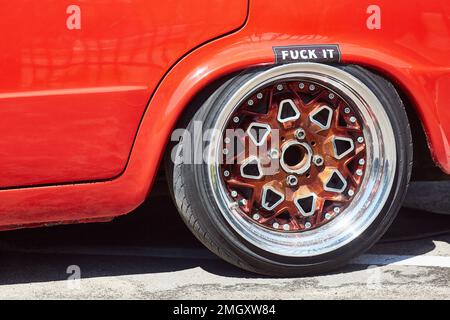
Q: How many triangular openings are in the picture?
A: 8